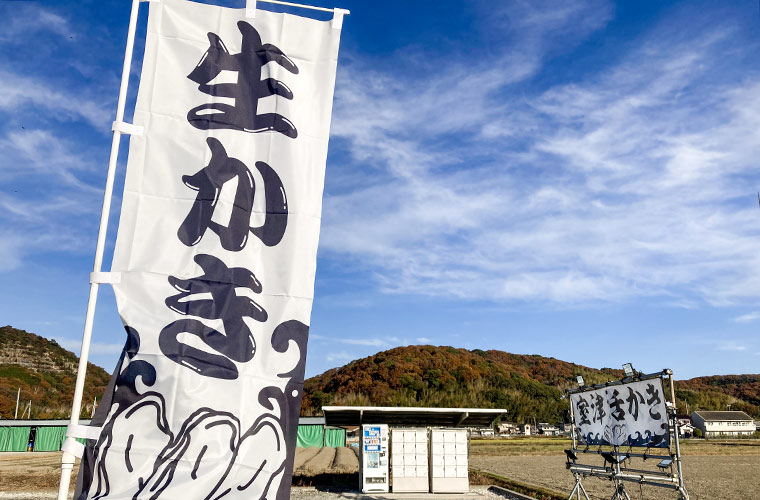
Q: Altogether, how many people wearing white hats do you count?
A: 0